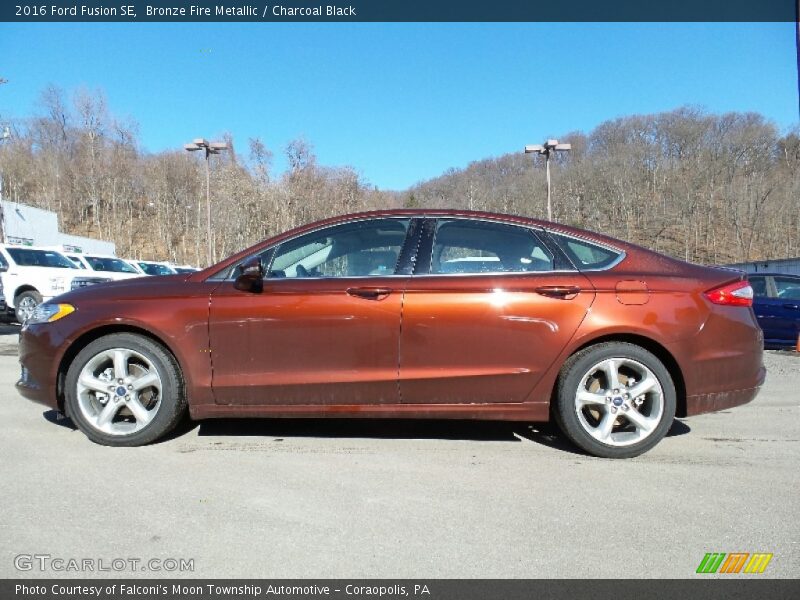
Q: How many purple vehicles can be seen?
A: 0